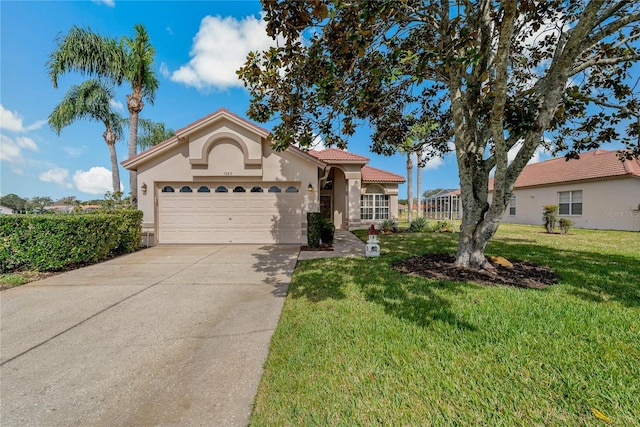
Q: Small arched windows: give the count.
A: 8